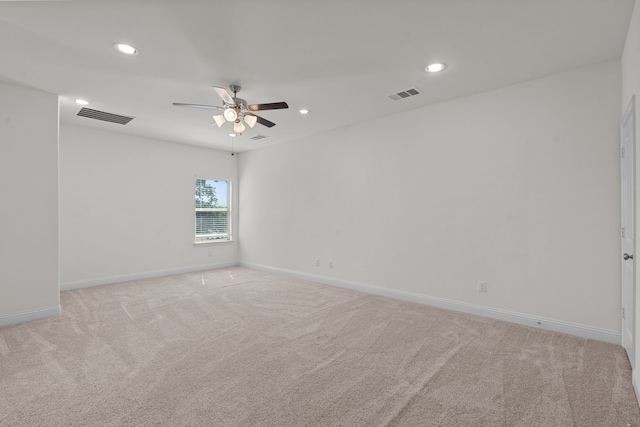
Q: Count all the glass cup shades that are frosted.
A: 4